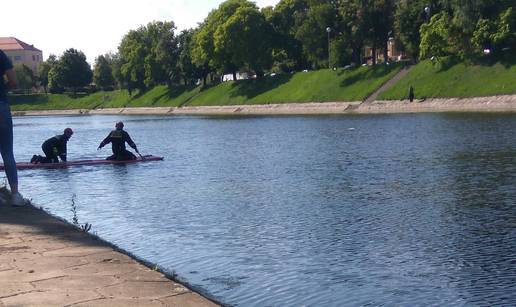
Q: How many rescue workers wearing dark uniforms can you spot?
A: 2